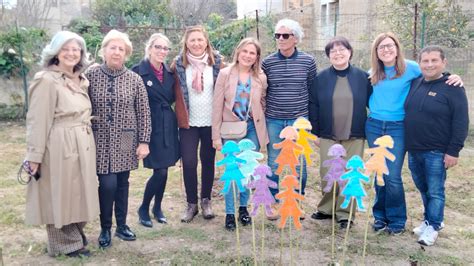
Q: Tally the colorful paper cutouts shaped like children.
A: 9